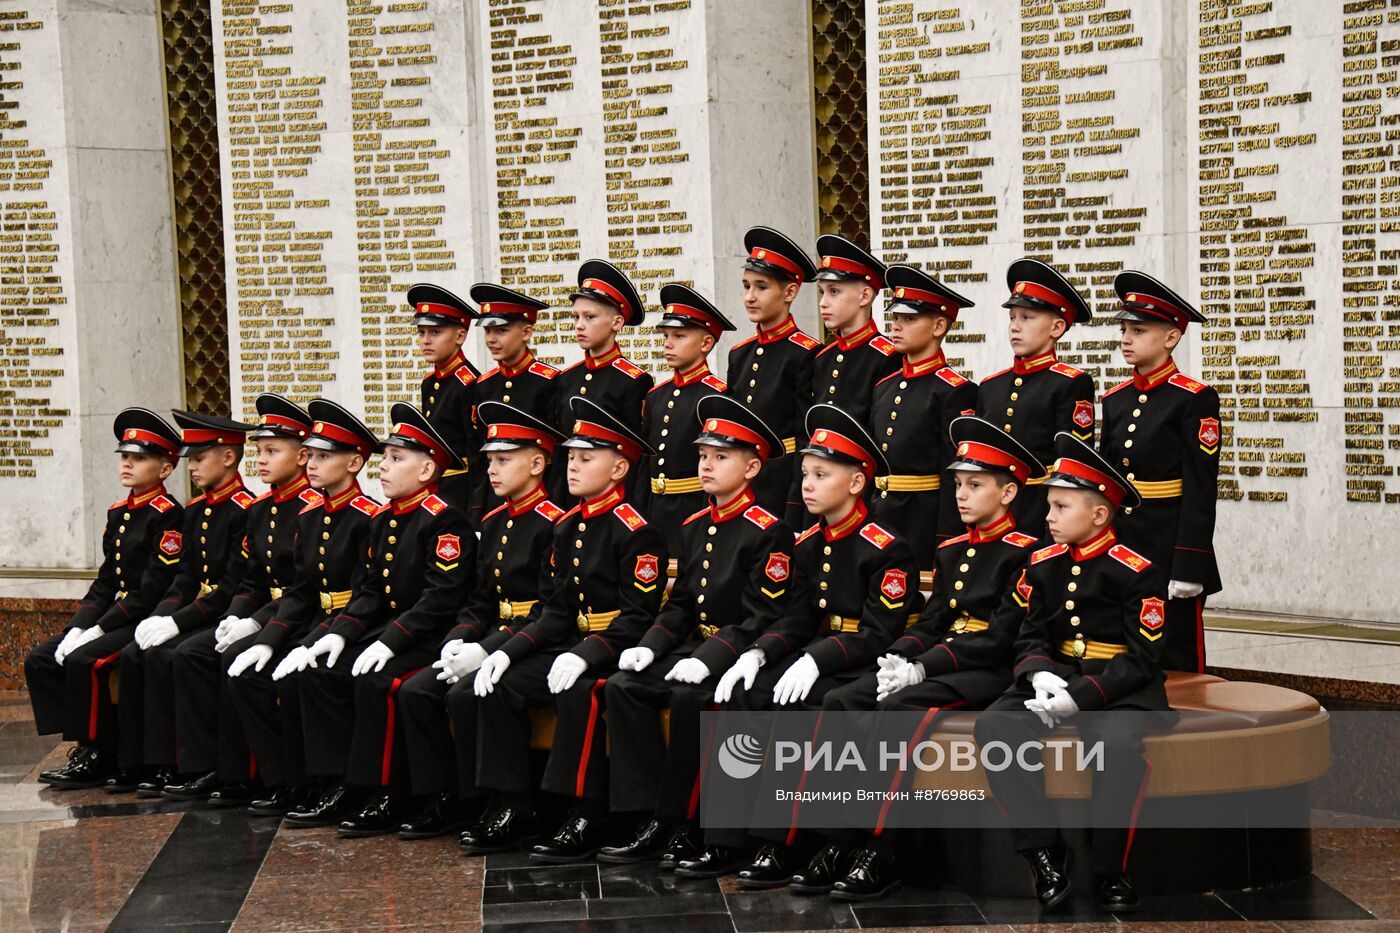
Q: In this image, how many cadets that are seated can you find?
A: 11